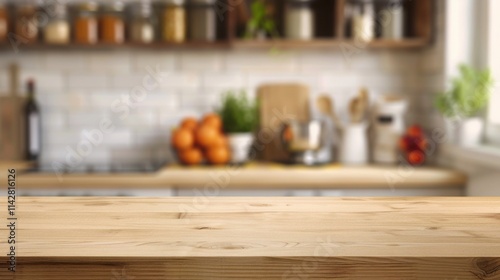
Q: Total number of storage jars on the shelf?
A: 11